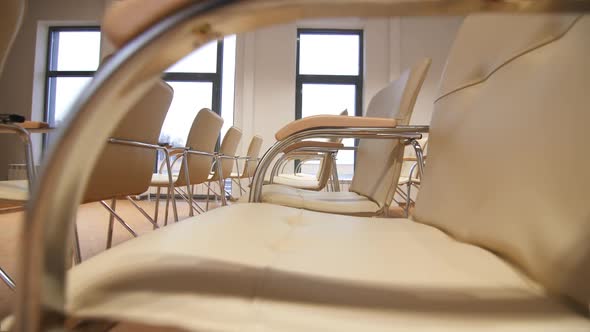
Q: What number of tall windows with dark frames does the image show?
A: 3